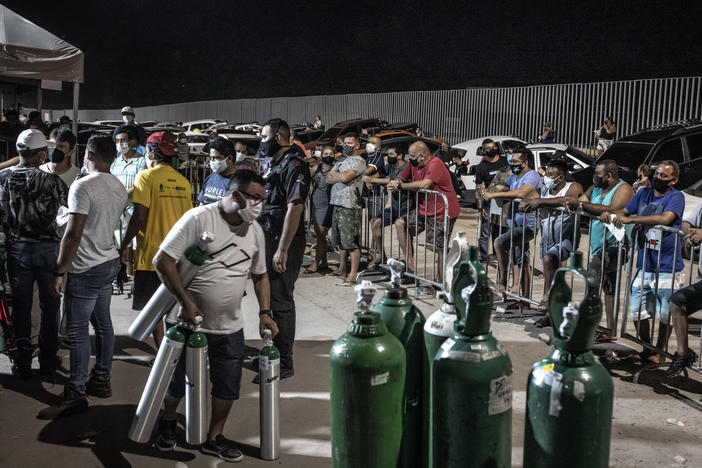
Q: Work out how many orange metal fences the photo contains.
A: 0